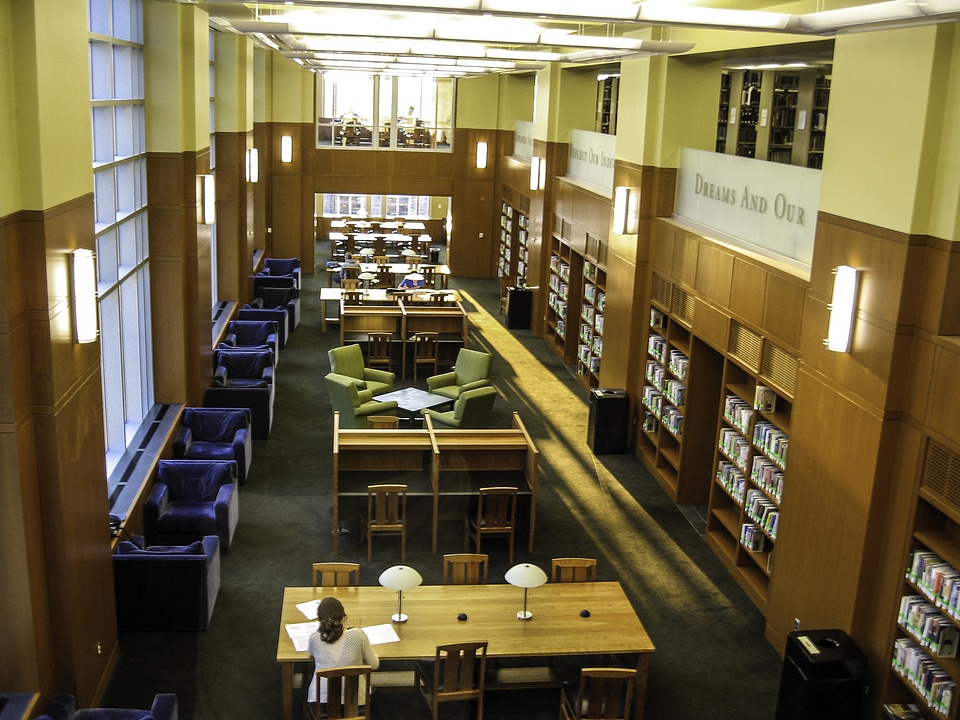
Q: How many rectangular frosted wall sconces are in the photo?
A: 8